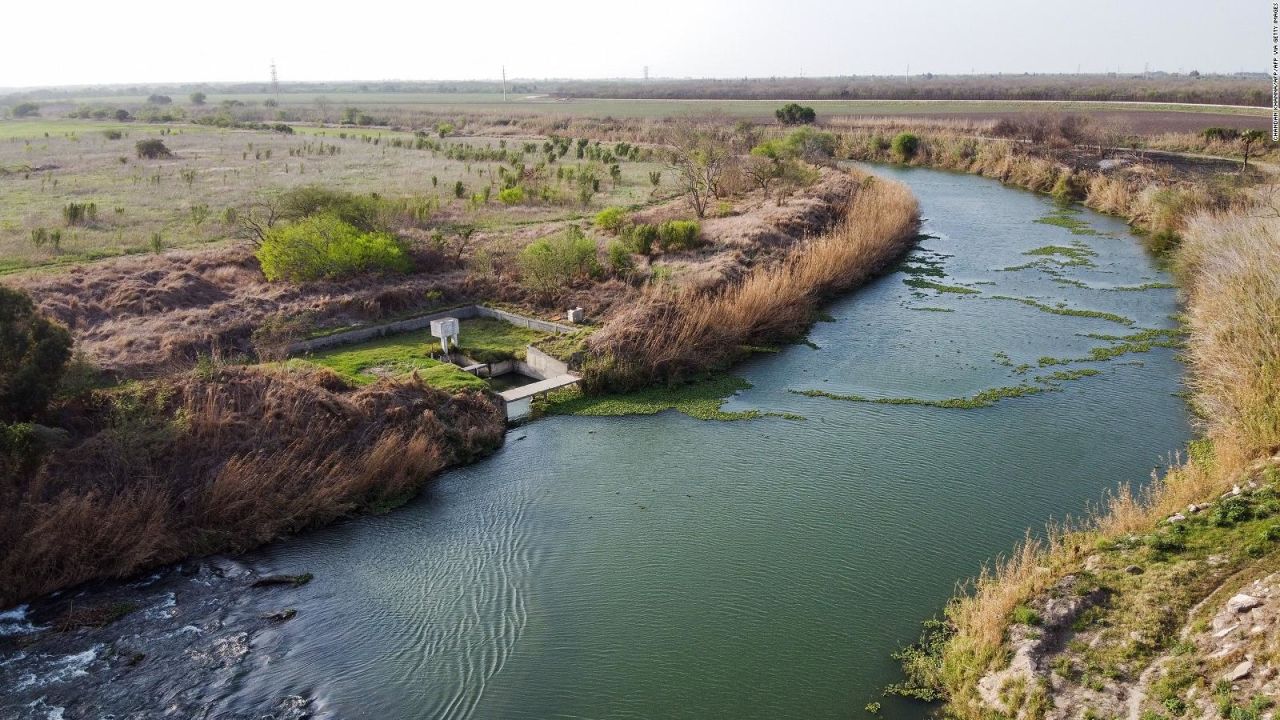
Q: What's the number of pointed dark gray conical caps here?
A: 0